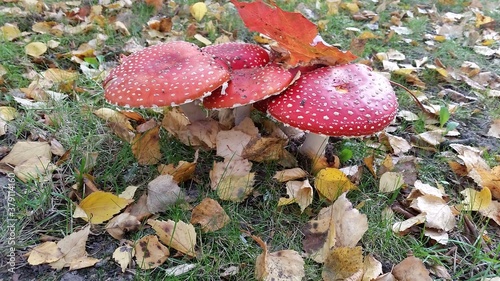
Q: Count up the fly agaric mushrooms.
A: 4